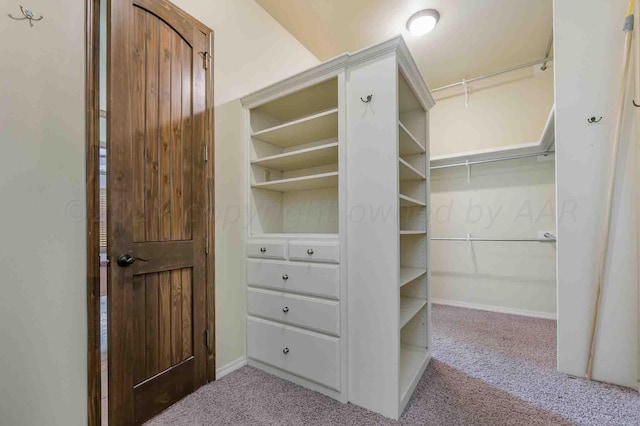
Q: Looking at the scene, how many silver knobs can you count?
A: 5